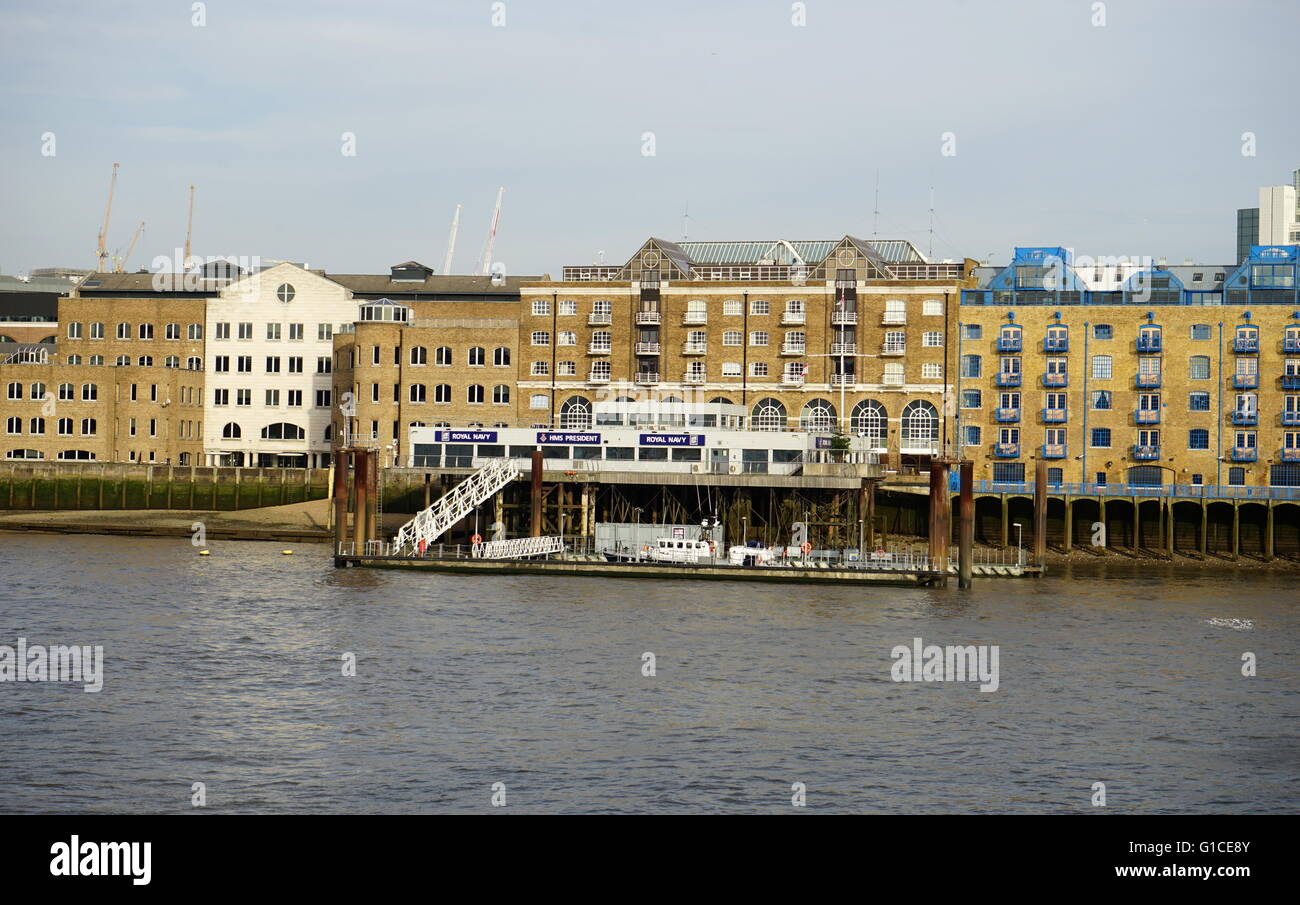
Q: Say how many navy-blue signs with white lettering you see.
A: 3